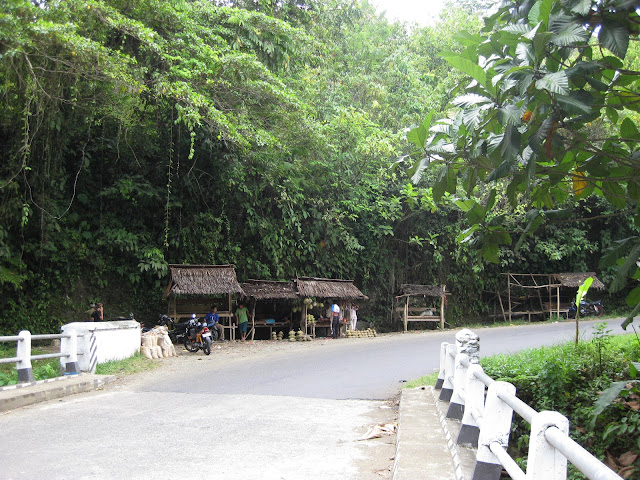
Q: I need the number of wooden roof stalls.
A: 5